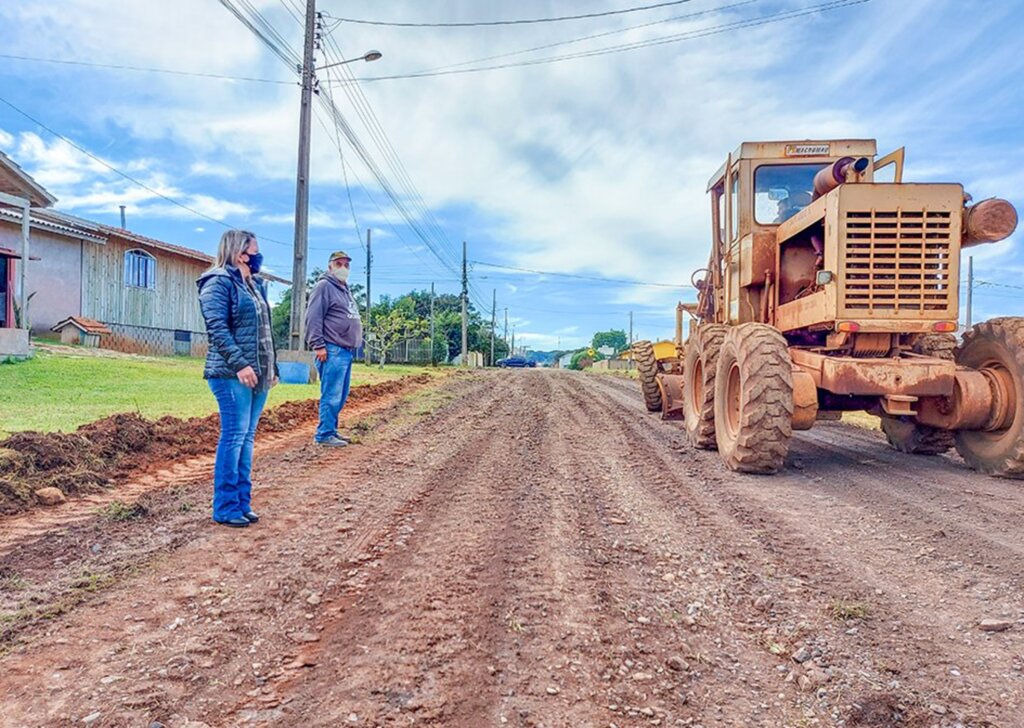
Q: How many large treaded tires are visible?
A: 5